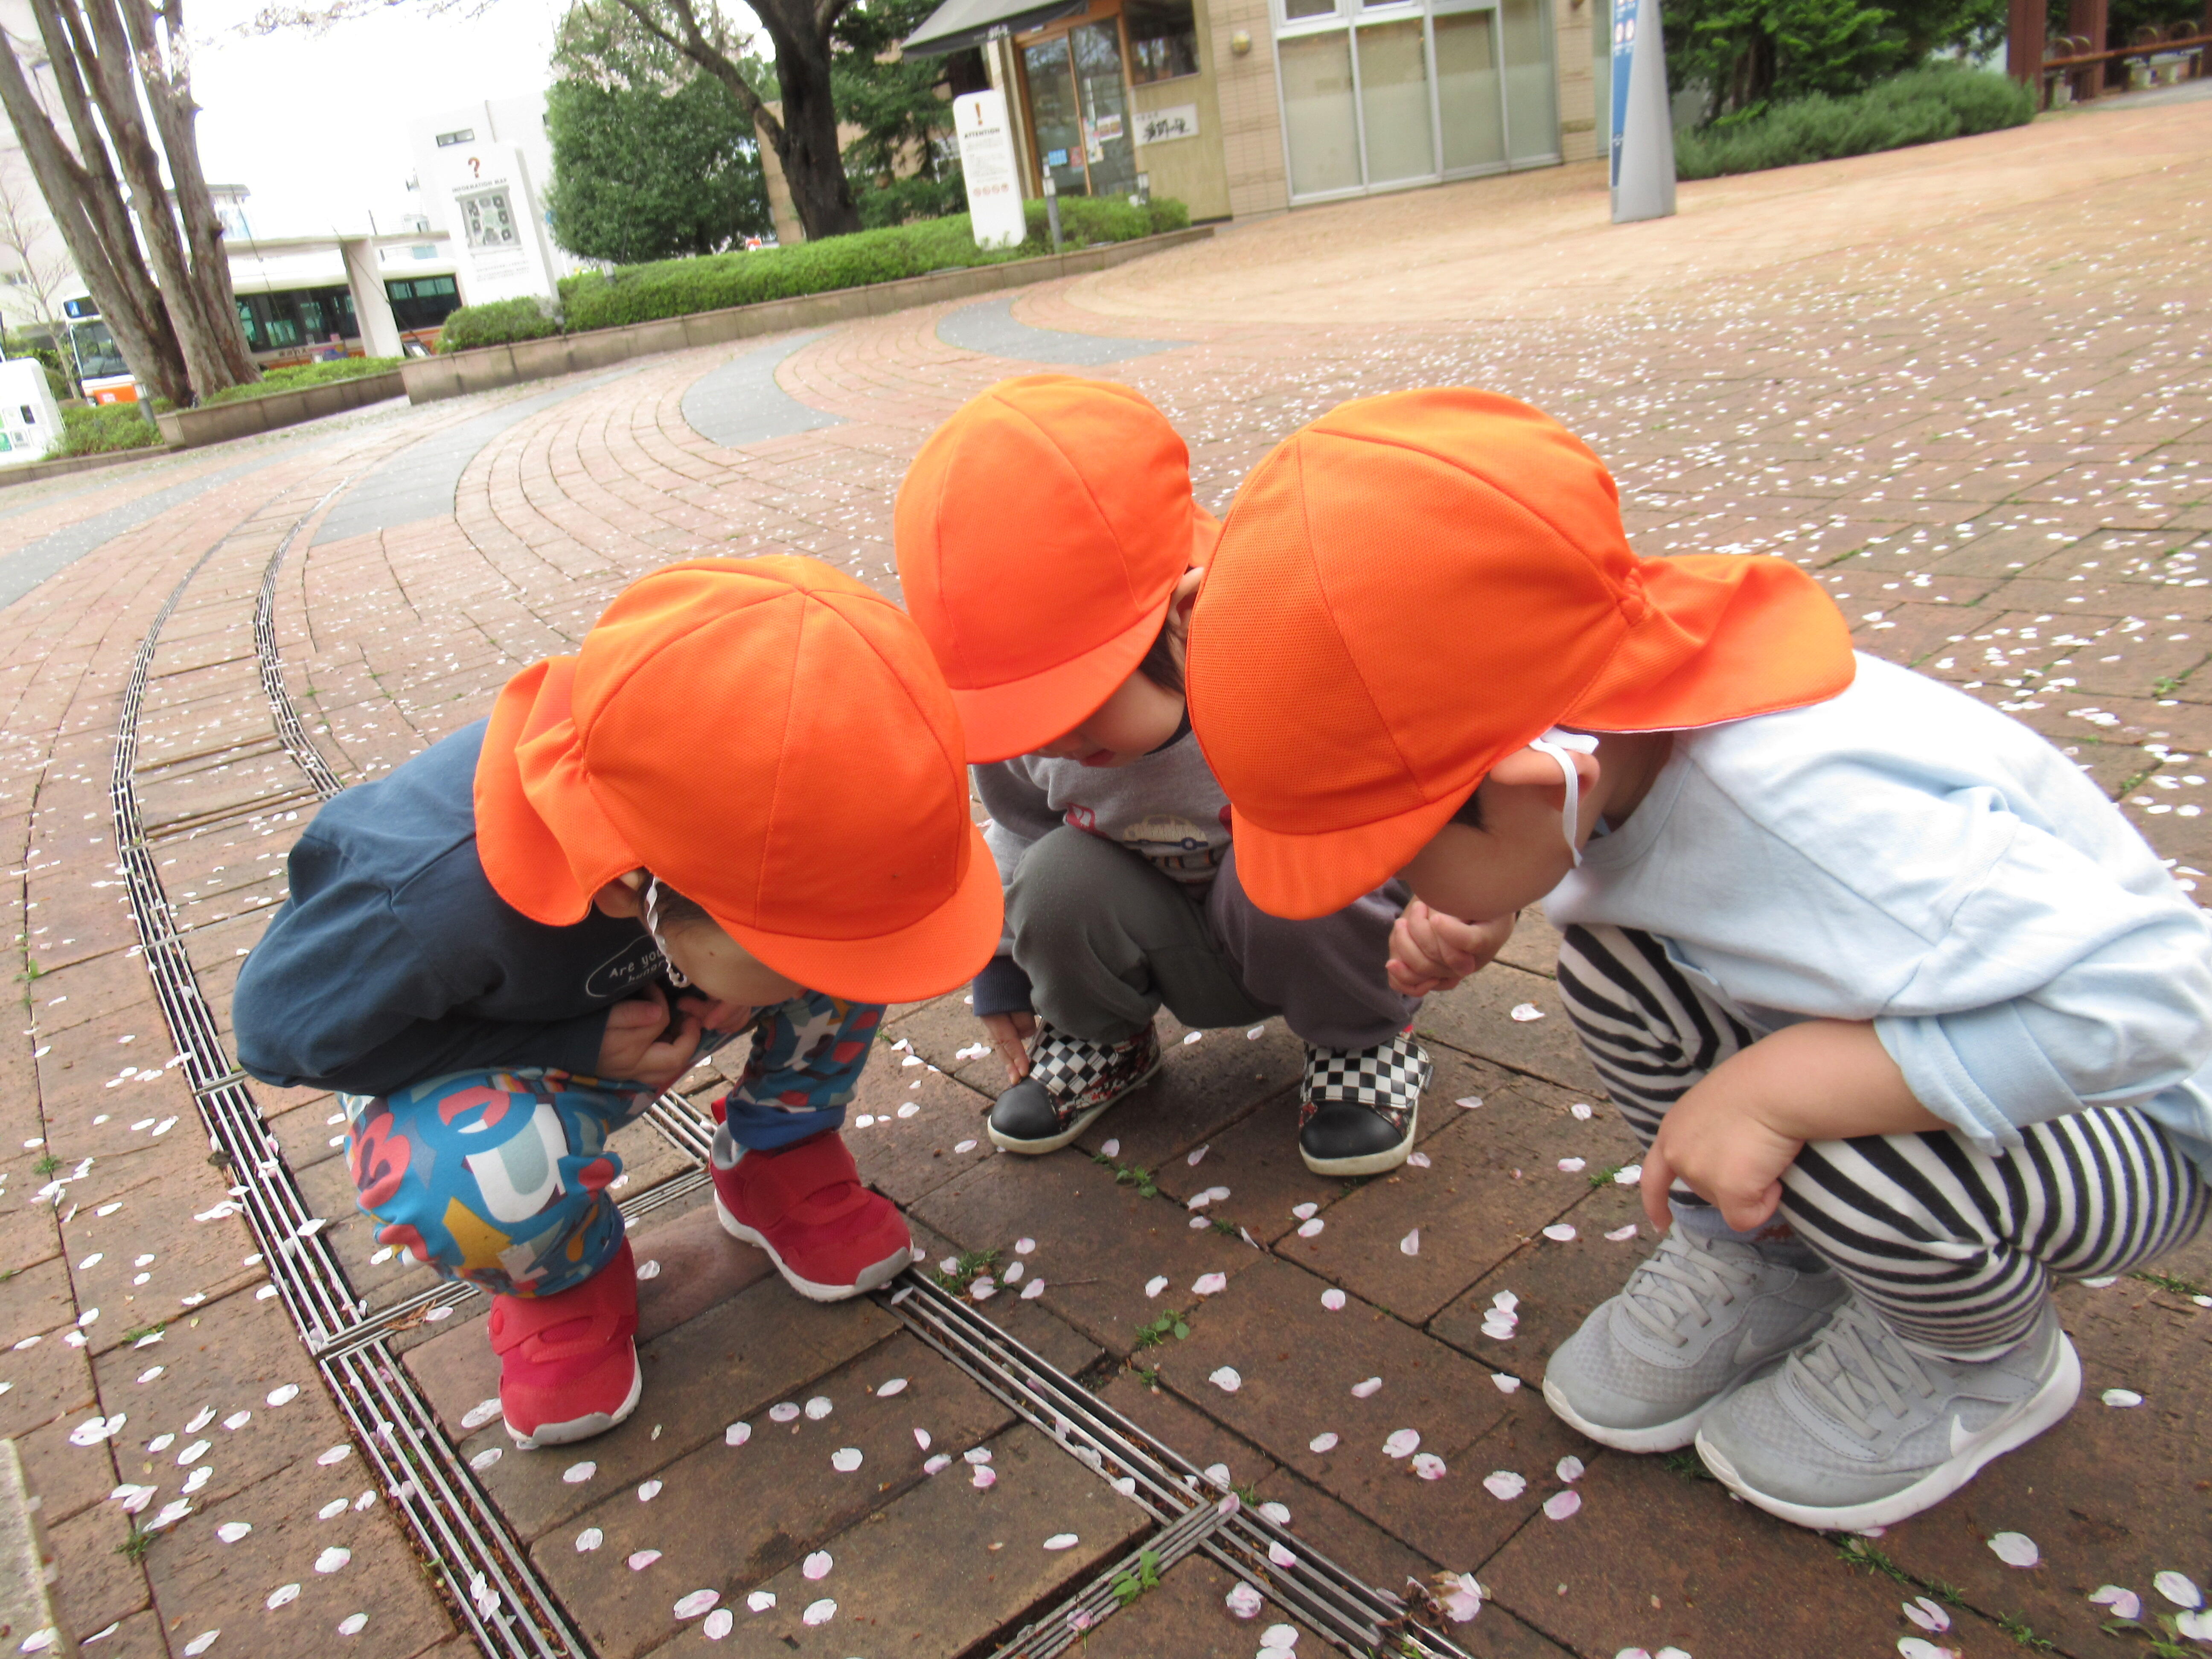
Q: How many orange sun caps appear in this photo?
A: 3